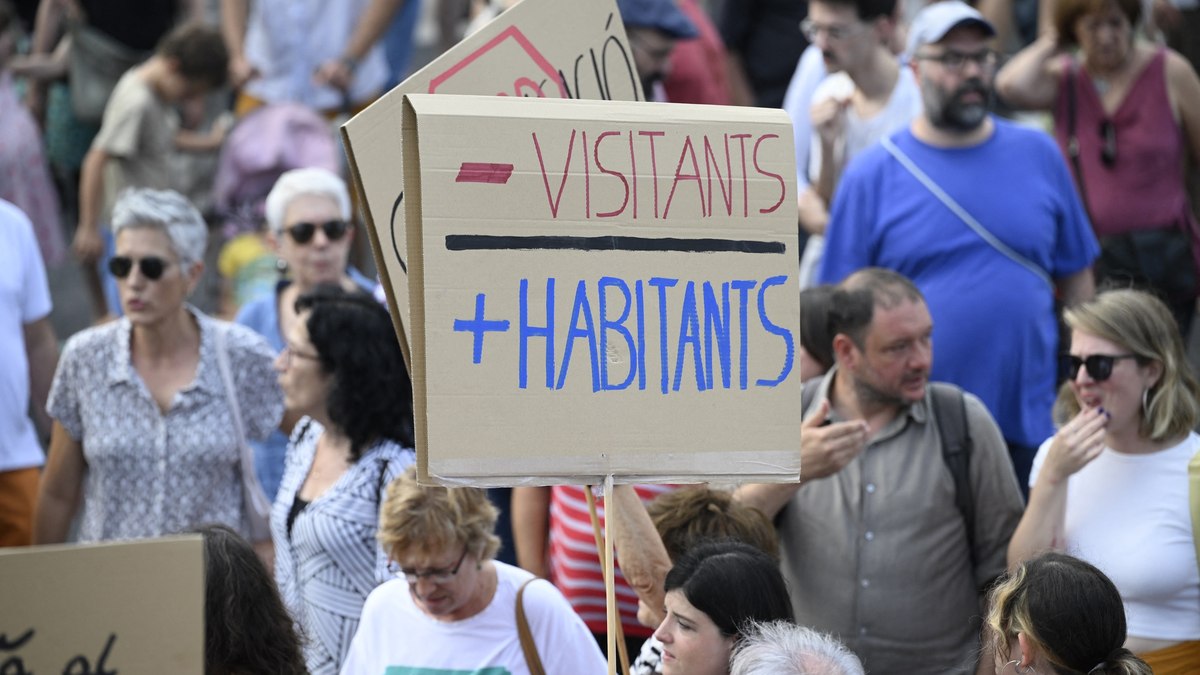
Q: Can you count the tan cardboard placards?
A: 3